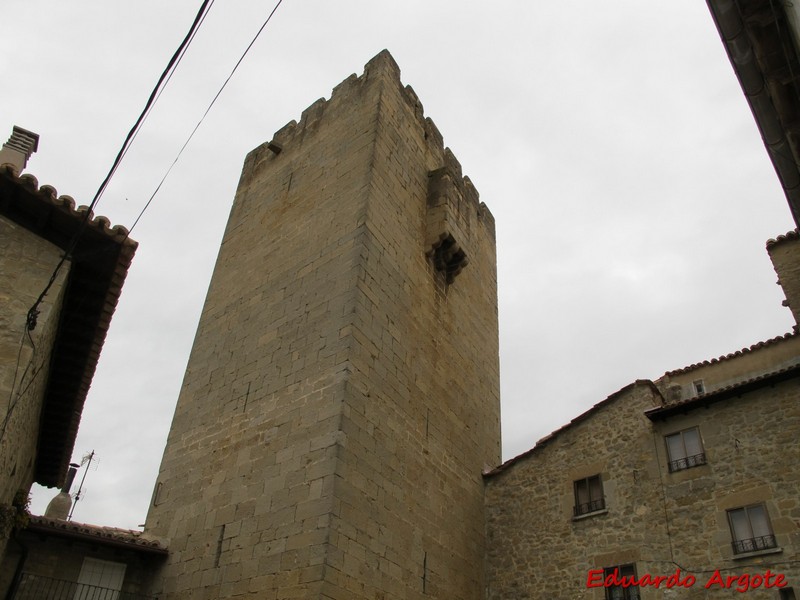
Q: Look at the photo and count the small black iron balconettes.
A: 3